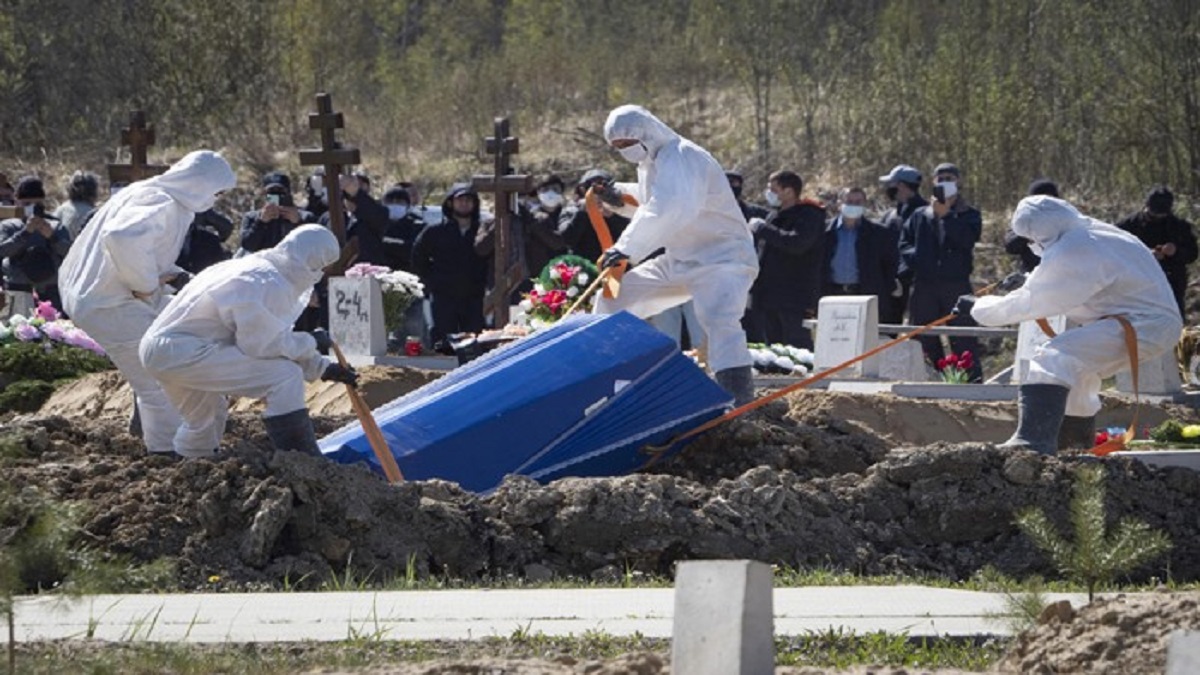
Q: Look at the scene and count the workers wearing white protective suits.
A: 4